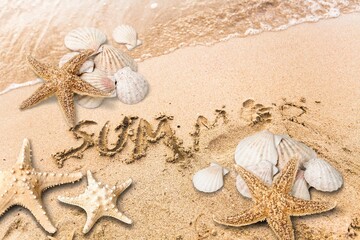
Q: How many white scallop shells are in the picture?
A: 13